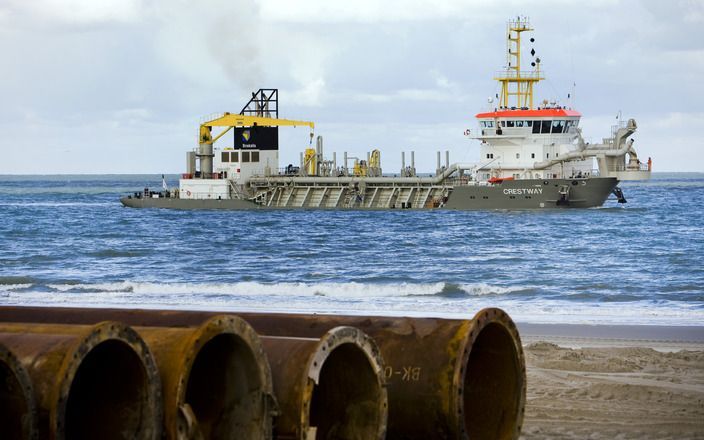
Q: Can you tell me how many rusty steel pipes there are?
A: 5